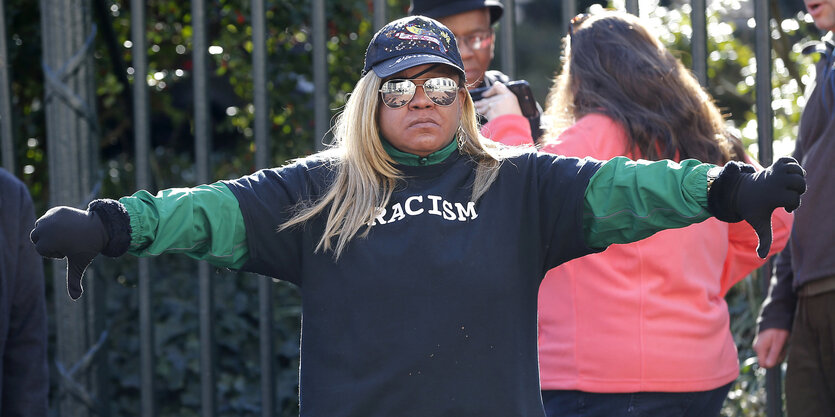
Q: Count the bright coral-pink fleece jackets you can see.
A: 1